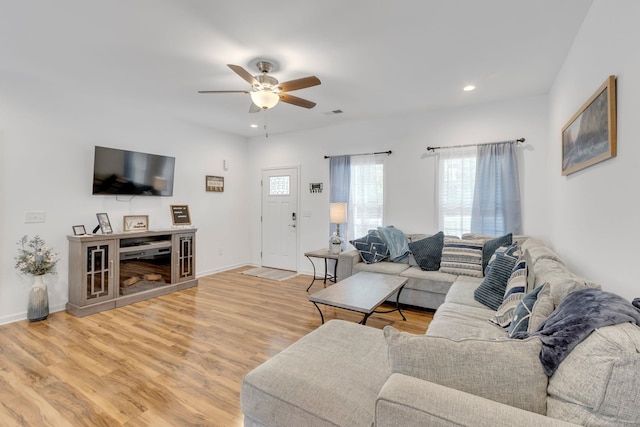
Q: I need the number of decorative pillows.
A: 8